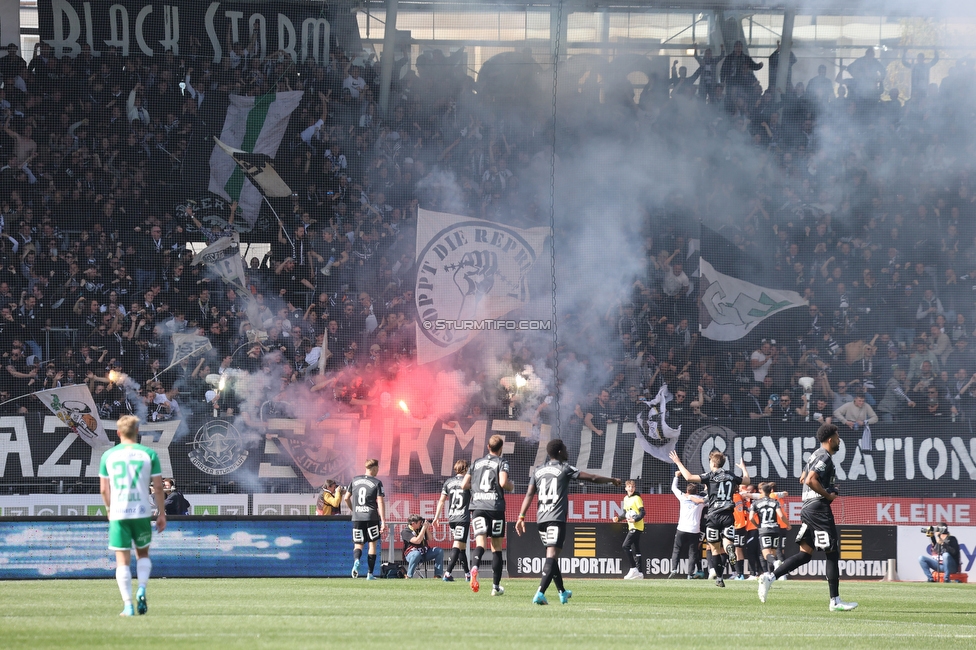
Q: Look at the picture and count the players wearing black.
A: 7